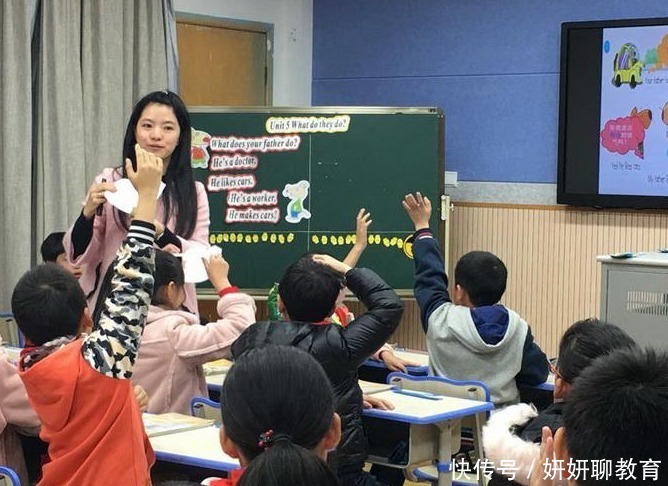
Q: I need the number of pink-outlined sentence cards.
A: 5